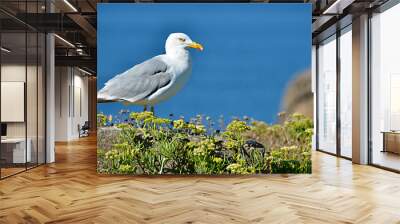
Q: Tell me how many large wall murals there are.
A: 1